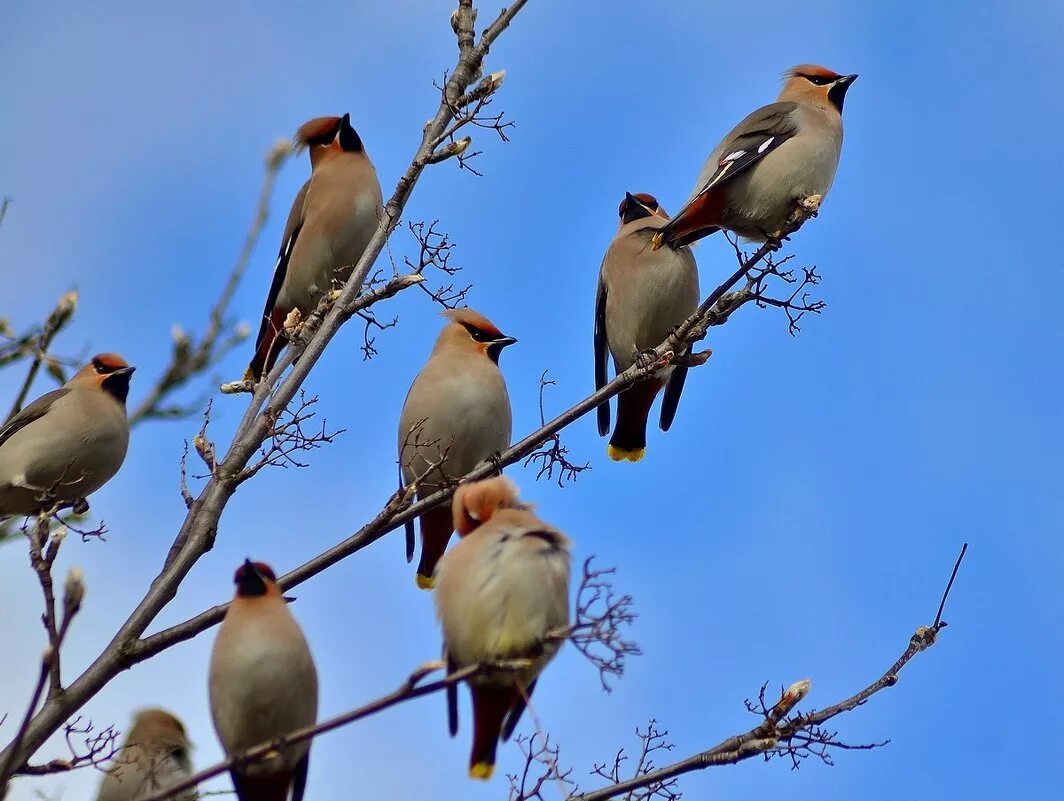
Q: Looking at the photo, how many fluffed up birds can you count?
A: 1